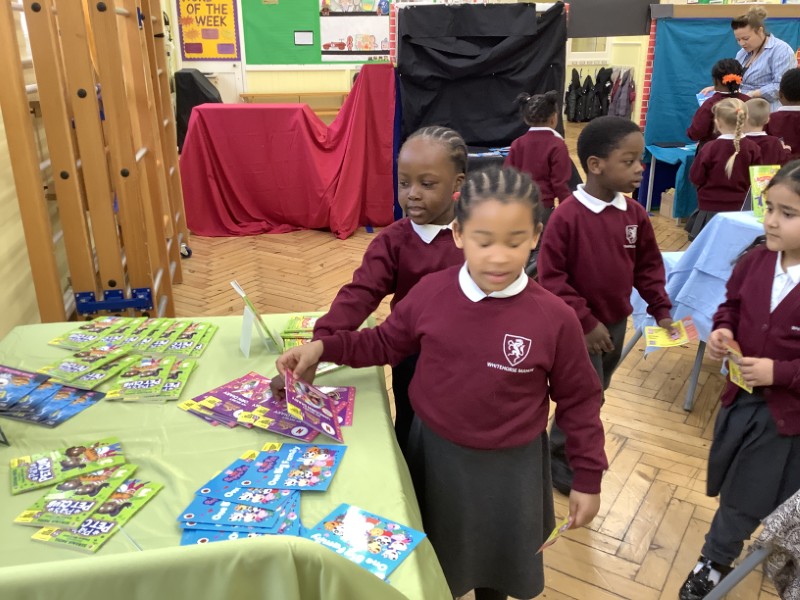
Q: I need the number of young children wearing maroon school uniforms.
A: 9